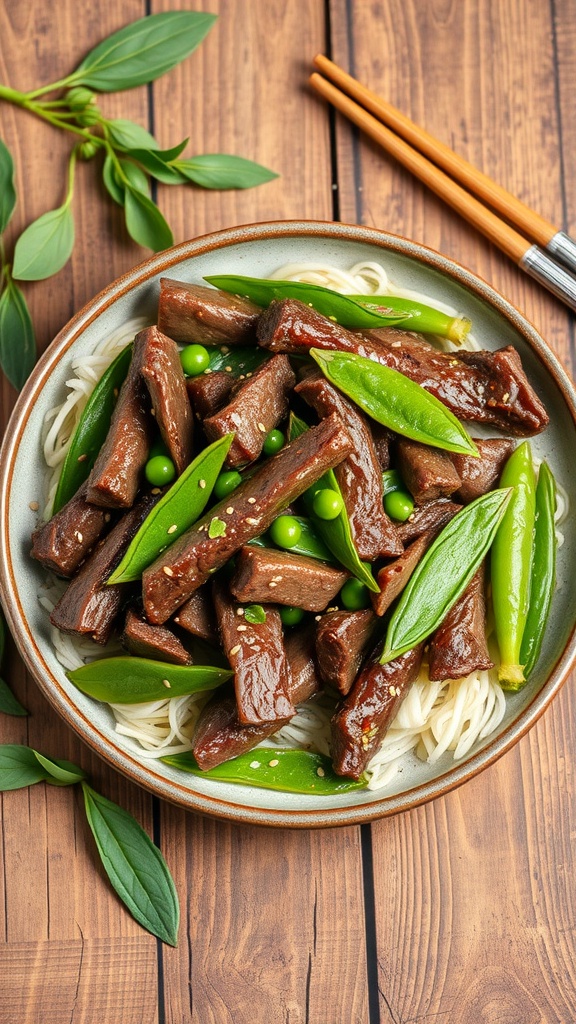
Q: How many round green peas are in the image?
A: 9